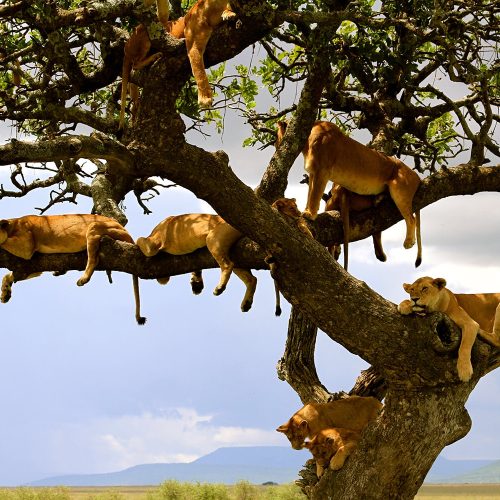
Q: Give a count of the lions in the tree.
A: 10